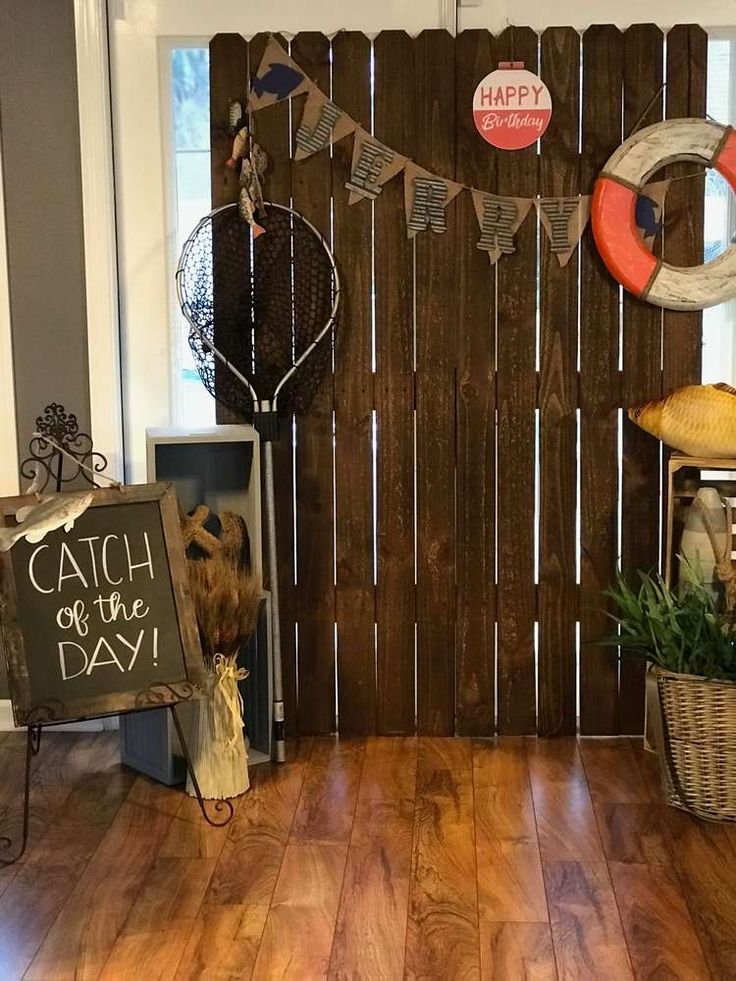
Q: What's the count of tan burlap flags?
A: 7